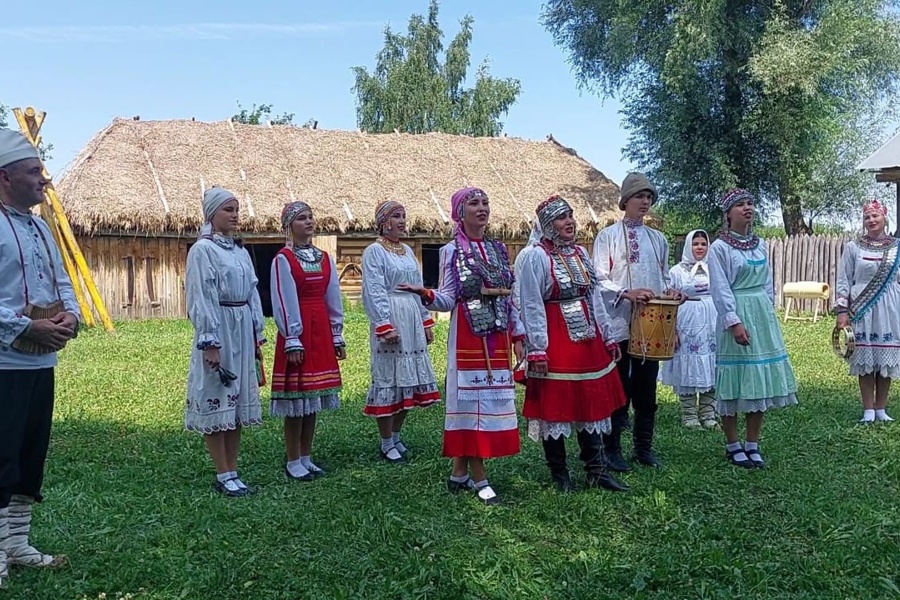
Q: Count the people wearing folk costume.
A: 10